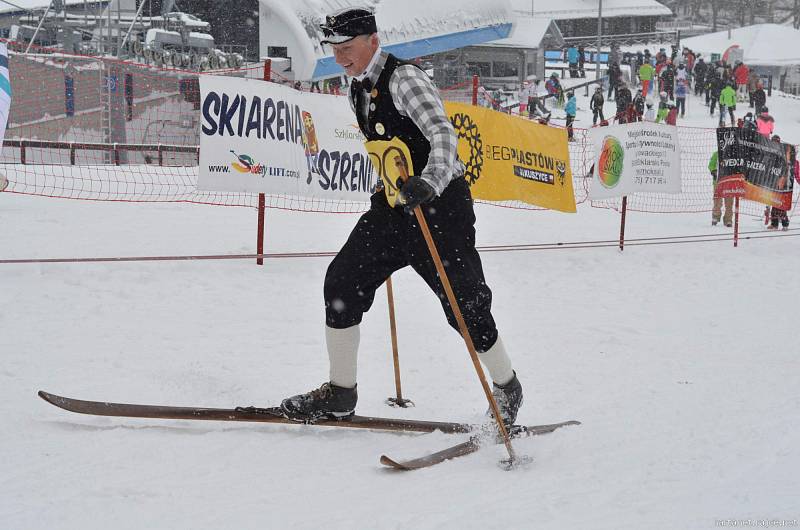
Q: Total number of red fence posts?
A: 4